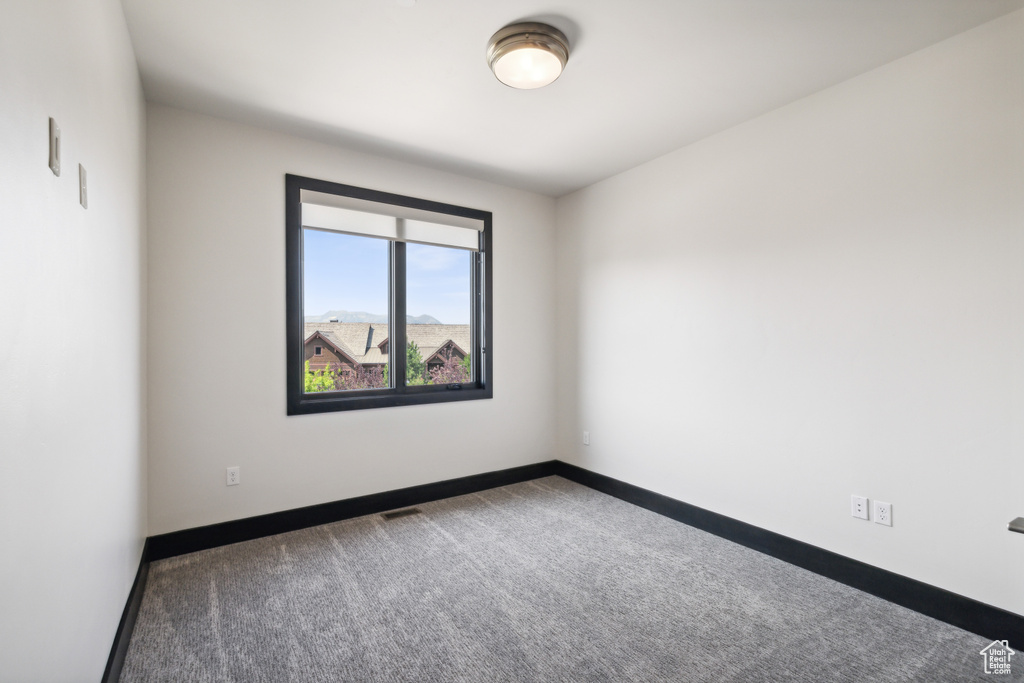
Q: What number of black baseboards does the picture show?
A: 3